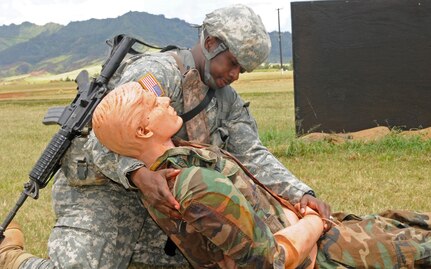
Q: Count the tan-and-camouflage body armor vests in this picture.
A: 1